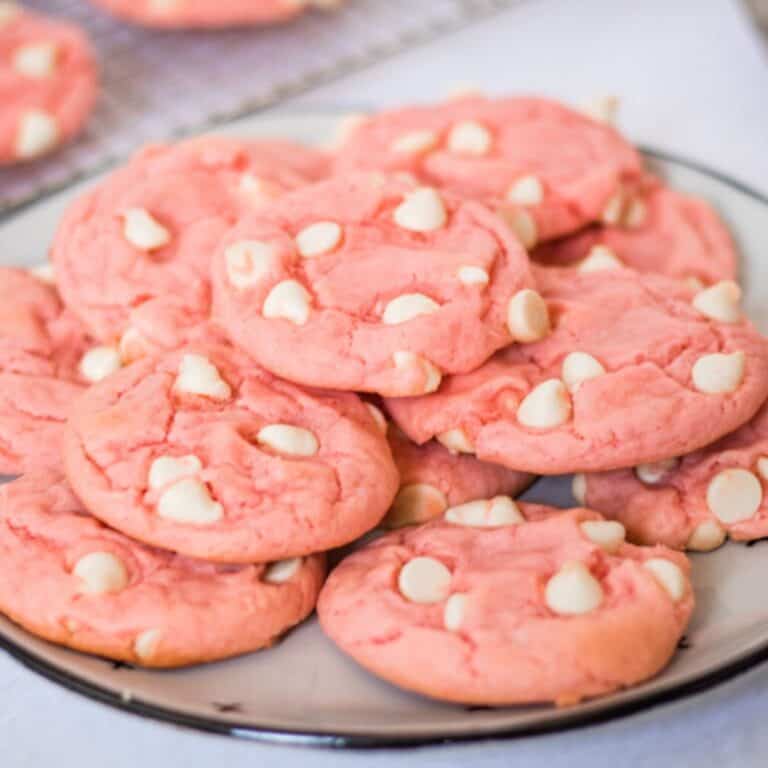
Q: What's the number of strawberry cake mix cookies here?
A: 13